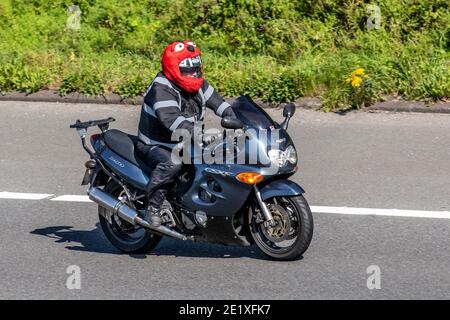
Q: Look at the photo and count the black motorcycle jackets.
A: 1